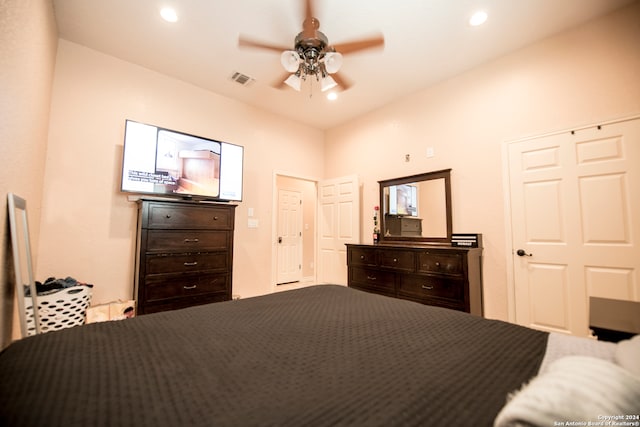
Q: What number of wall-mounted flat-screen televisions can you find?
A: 1